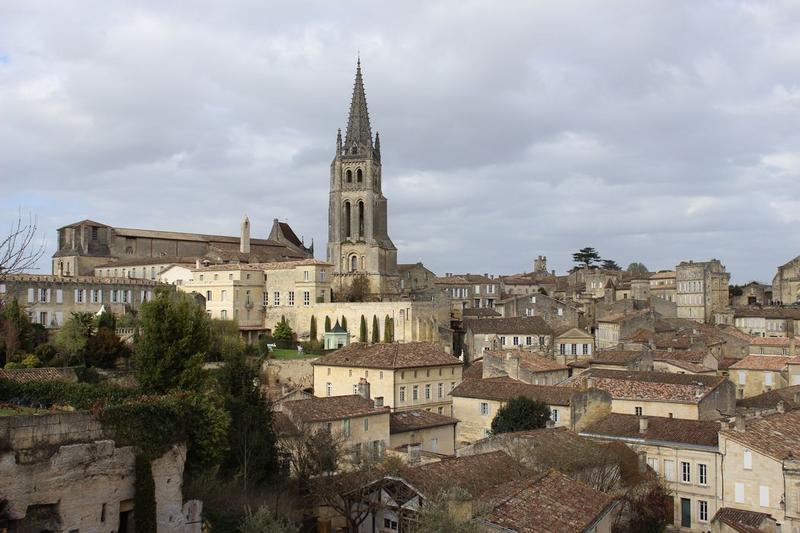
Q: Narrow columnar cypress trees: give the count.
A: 7